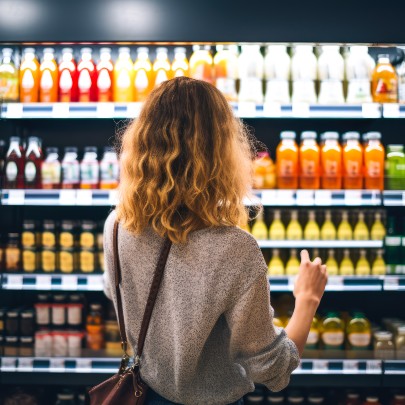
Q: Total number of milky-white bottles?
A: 5